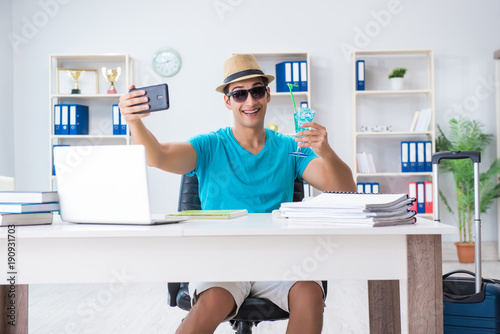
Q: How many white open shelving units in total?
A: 3